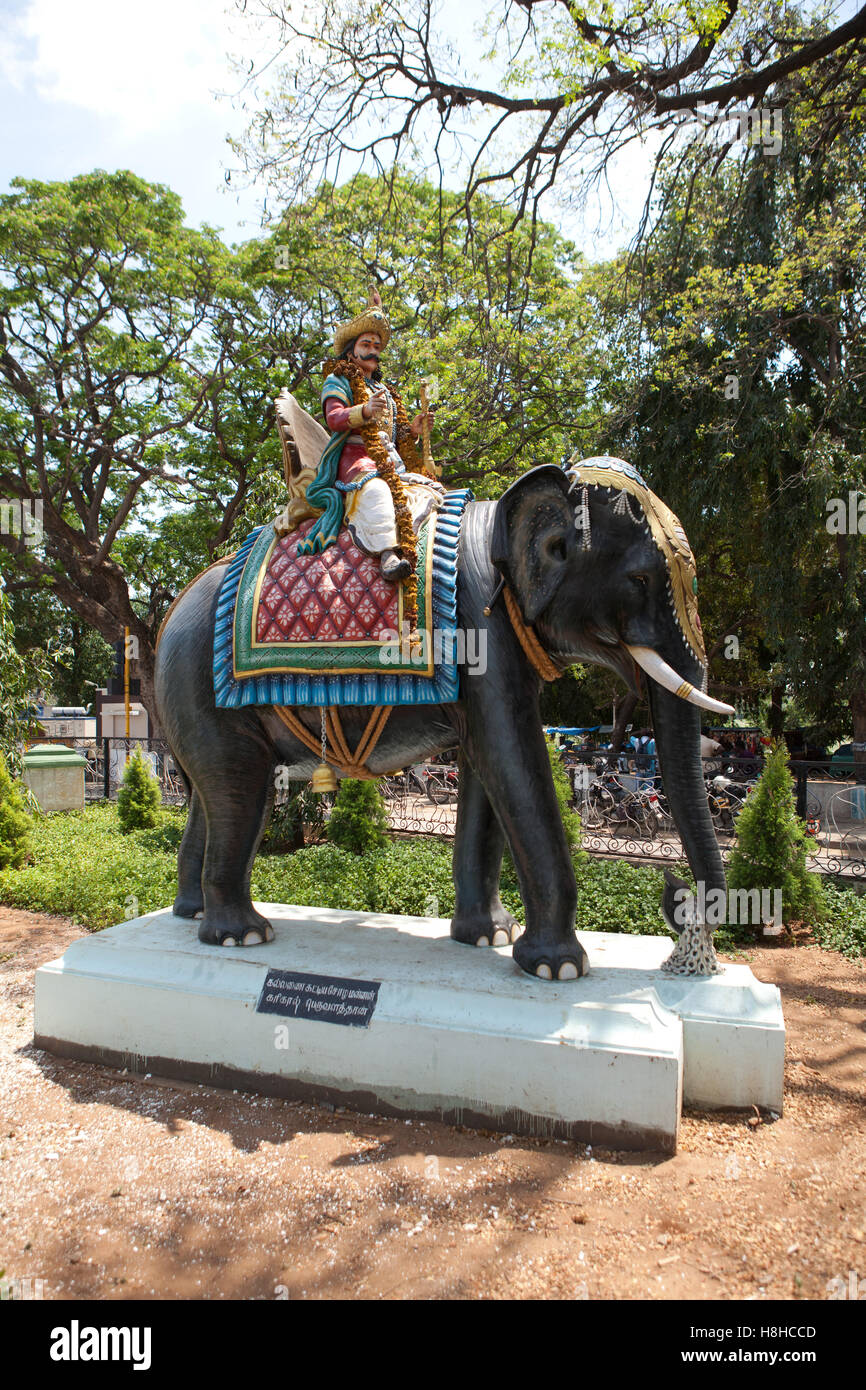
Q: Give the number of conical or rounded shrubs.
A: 5